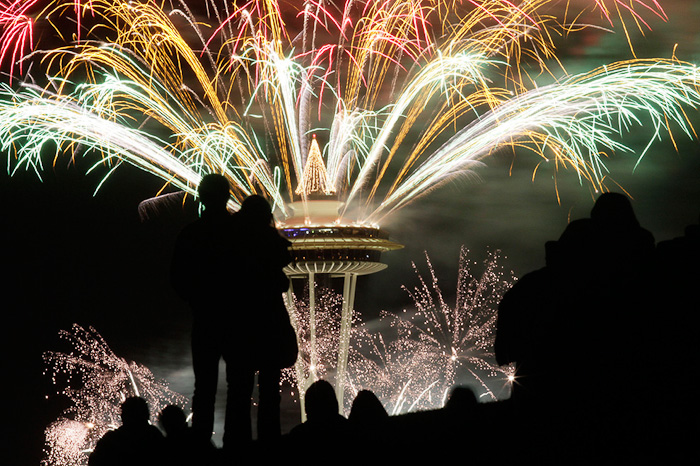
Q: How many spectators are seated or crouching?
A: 5